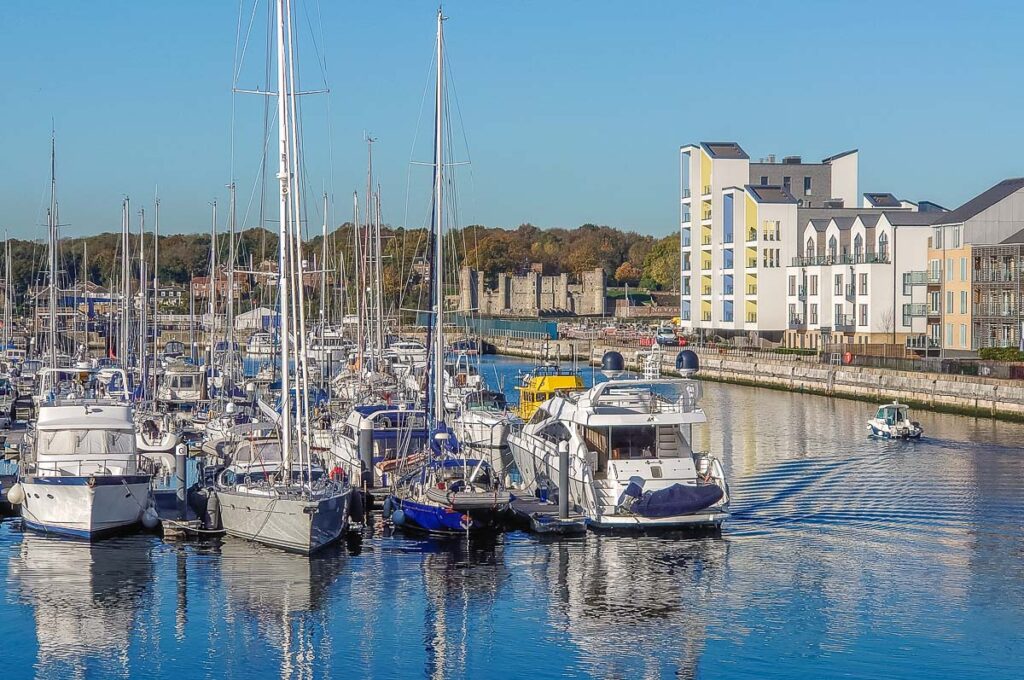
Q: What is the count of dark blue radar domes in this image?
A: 2